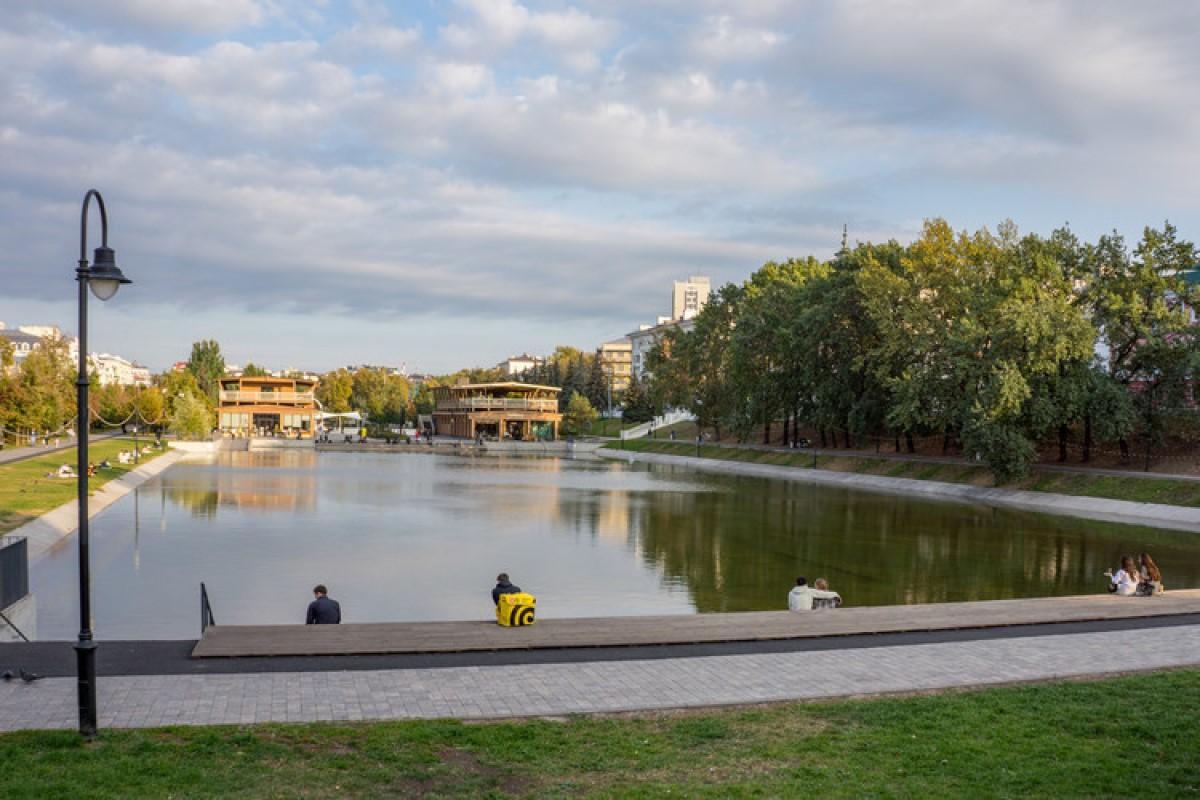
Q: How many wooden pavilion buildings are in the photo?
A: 2